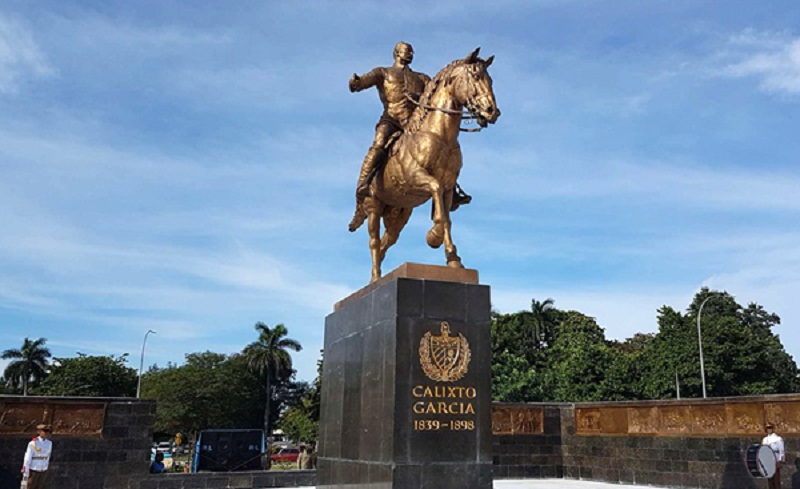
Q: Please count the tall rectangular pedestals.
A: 1